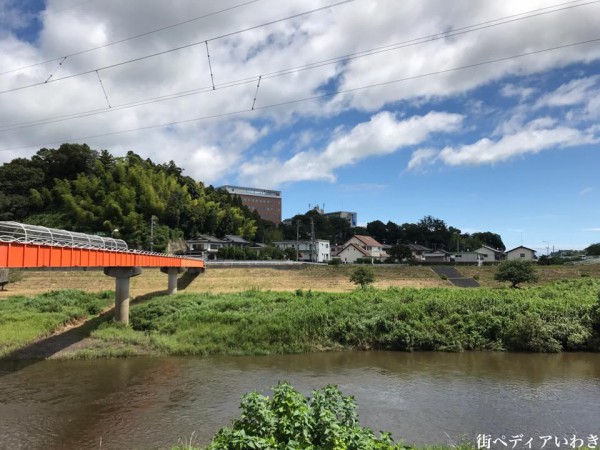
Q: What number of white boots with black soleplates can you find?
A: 0